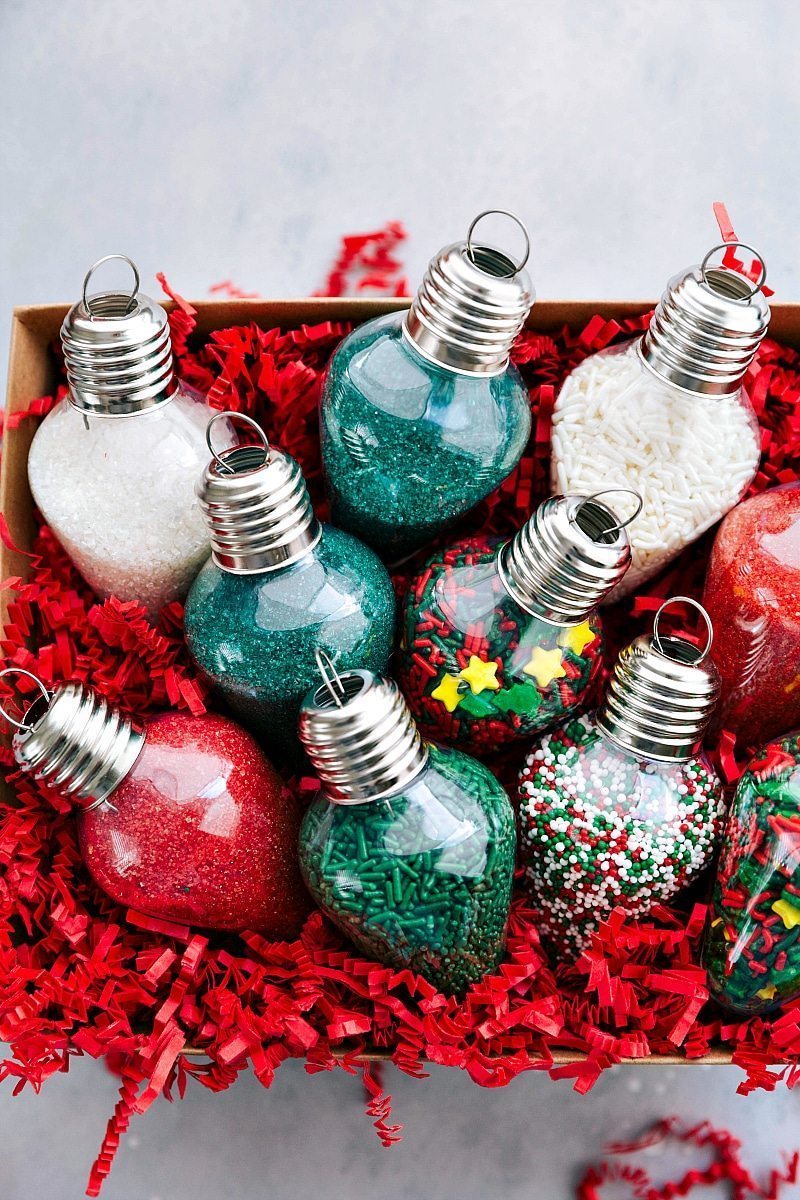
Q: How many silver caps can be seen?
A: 8